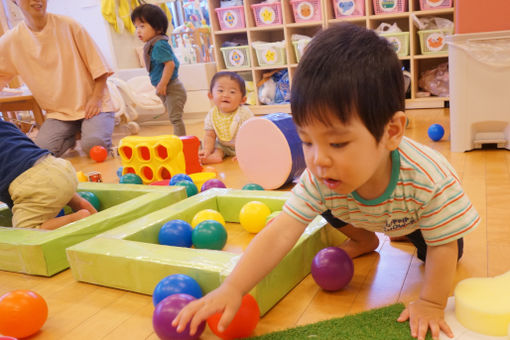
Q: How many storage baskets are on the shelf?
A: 11